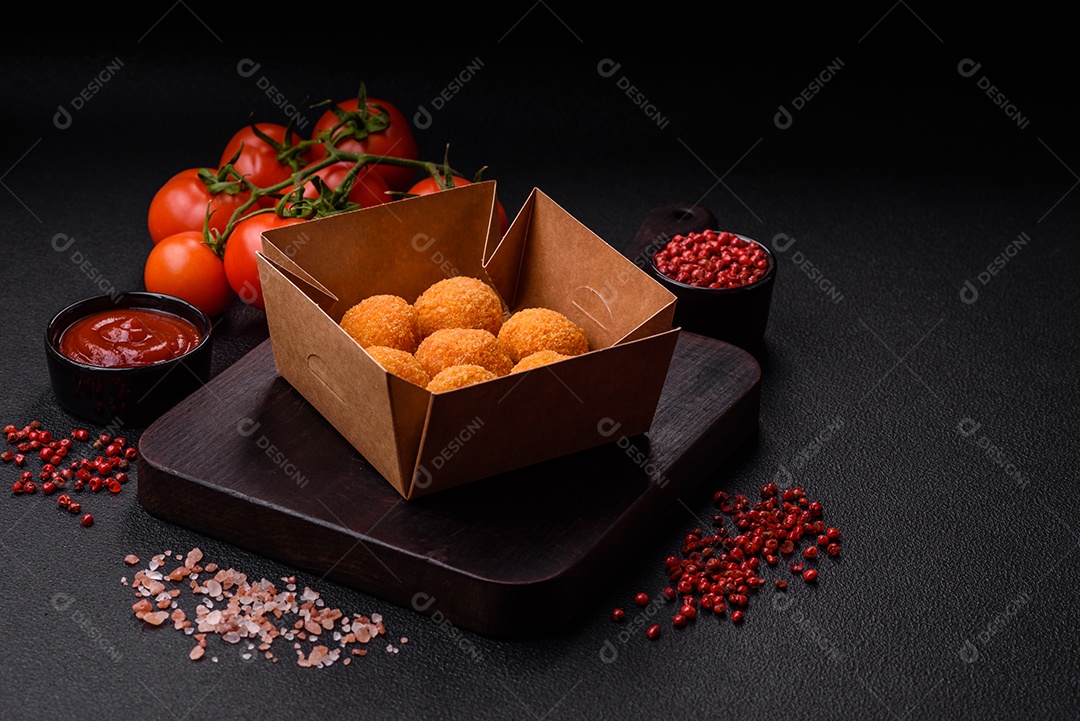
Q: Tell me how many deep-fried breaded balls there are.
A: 7